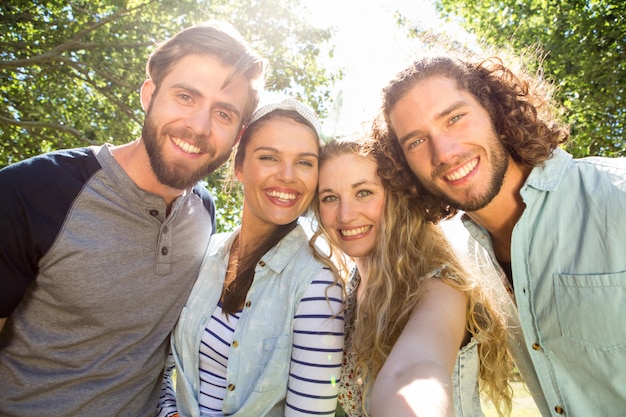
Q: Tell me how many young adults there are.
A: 4